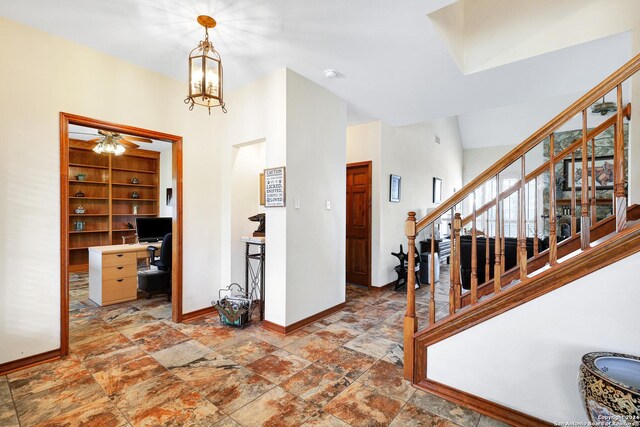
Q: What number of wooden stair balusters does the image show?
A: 15